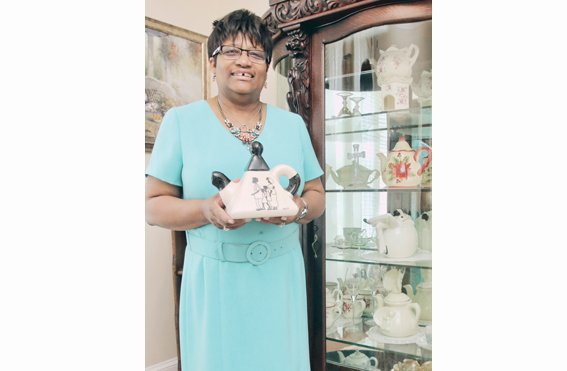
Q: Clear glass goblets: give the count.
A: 2